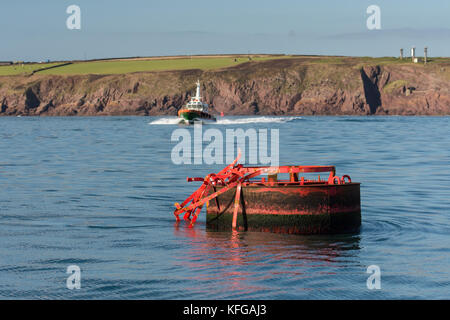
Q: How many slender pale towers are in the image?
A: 3